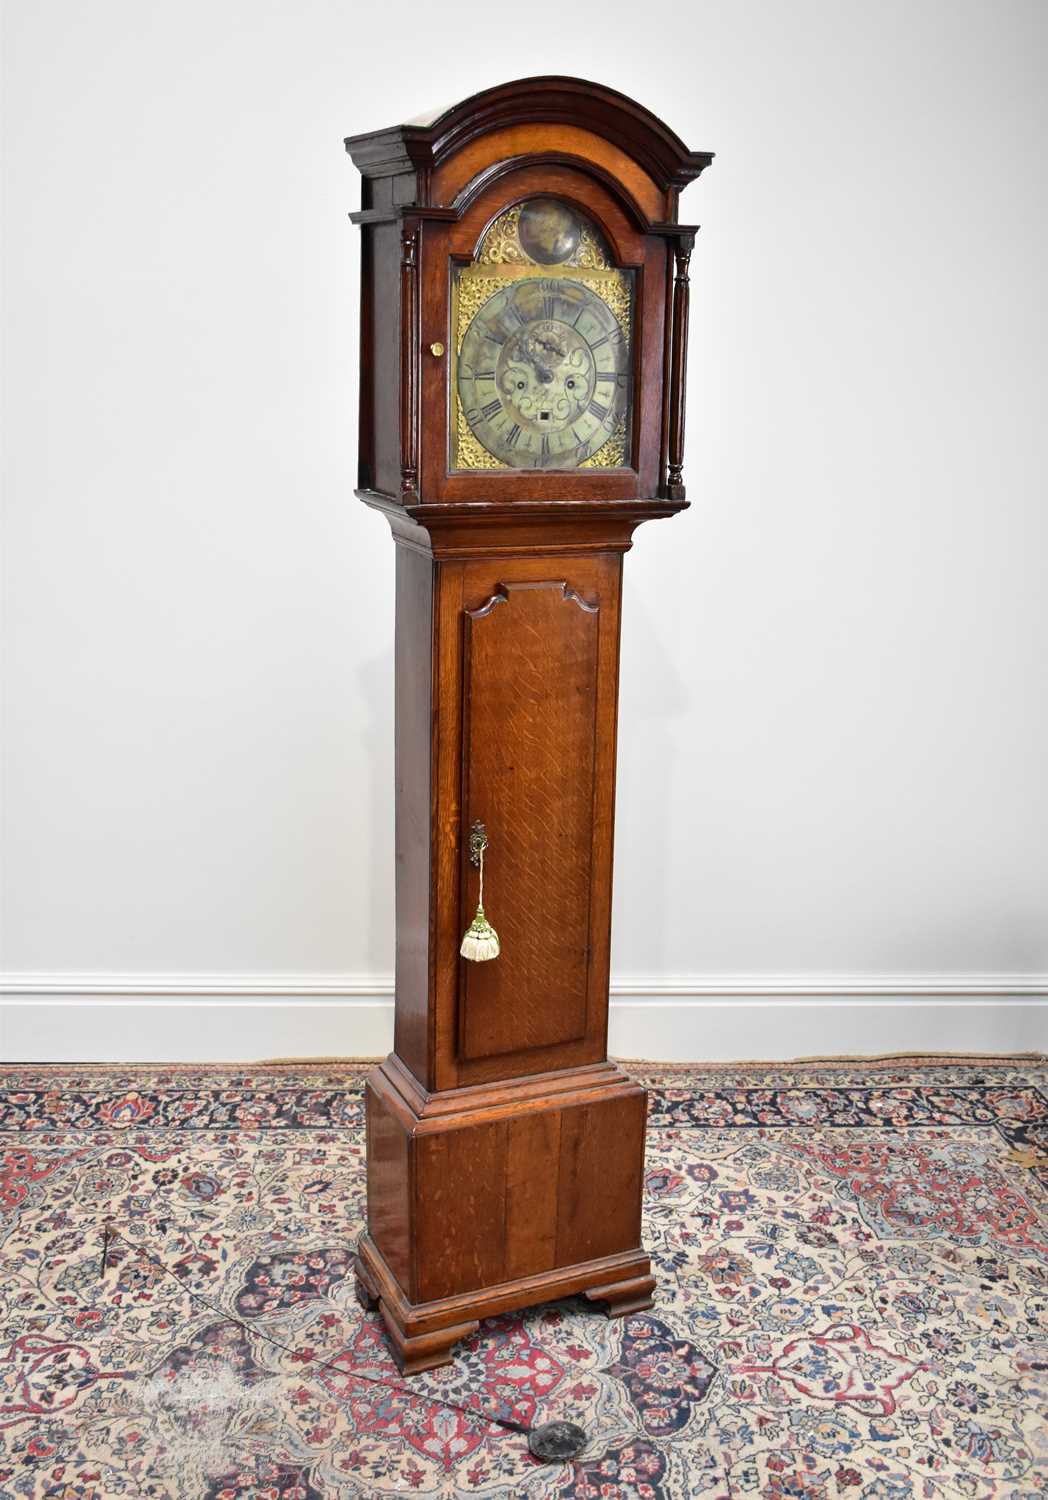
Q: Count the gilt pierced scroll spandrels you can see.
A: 6